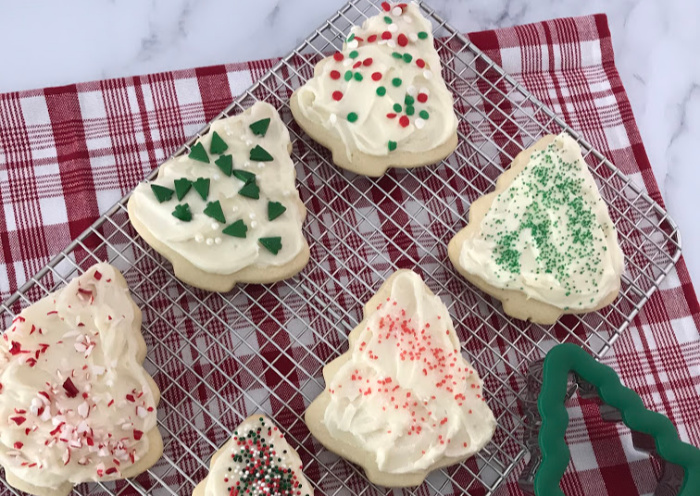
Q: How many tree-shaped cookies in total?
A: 6